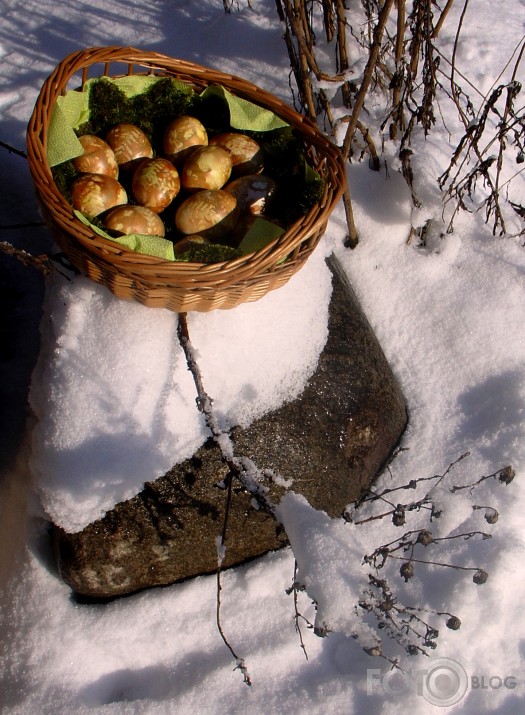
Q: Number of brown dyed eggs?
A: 11